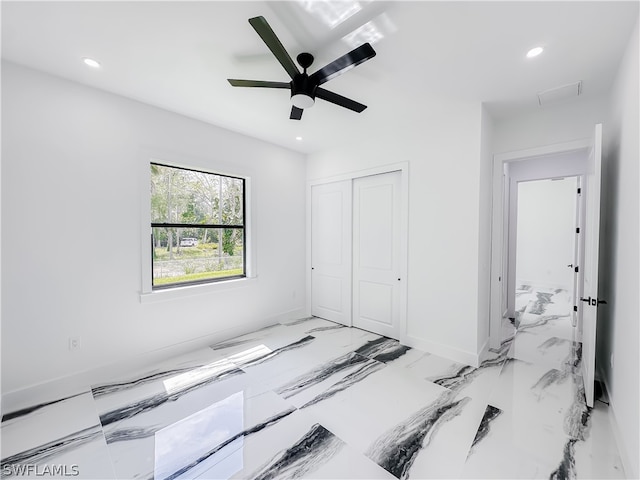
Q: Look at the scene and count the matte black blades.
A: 5